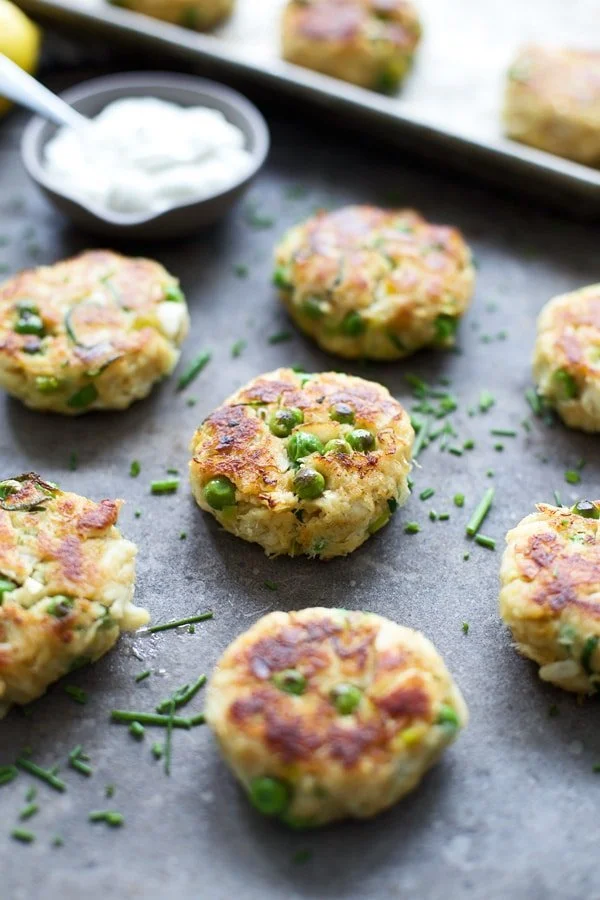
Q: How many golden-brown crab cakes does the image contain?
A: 10